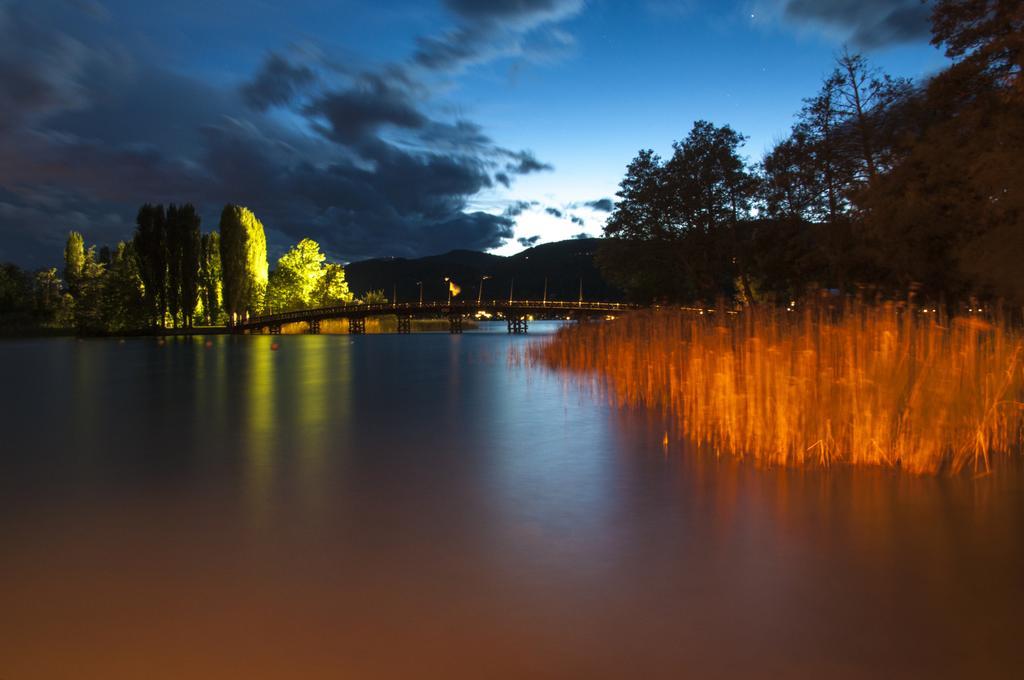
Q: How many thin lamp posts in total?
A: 7